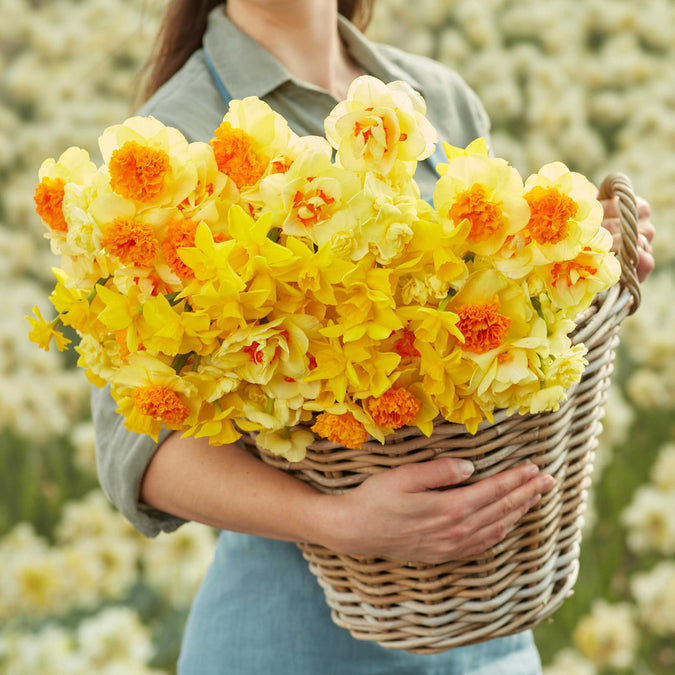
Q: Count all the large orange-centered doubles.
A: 11